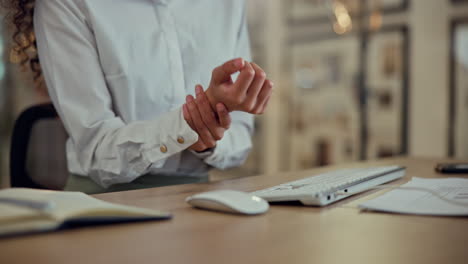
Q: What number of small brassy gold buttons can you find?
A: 2